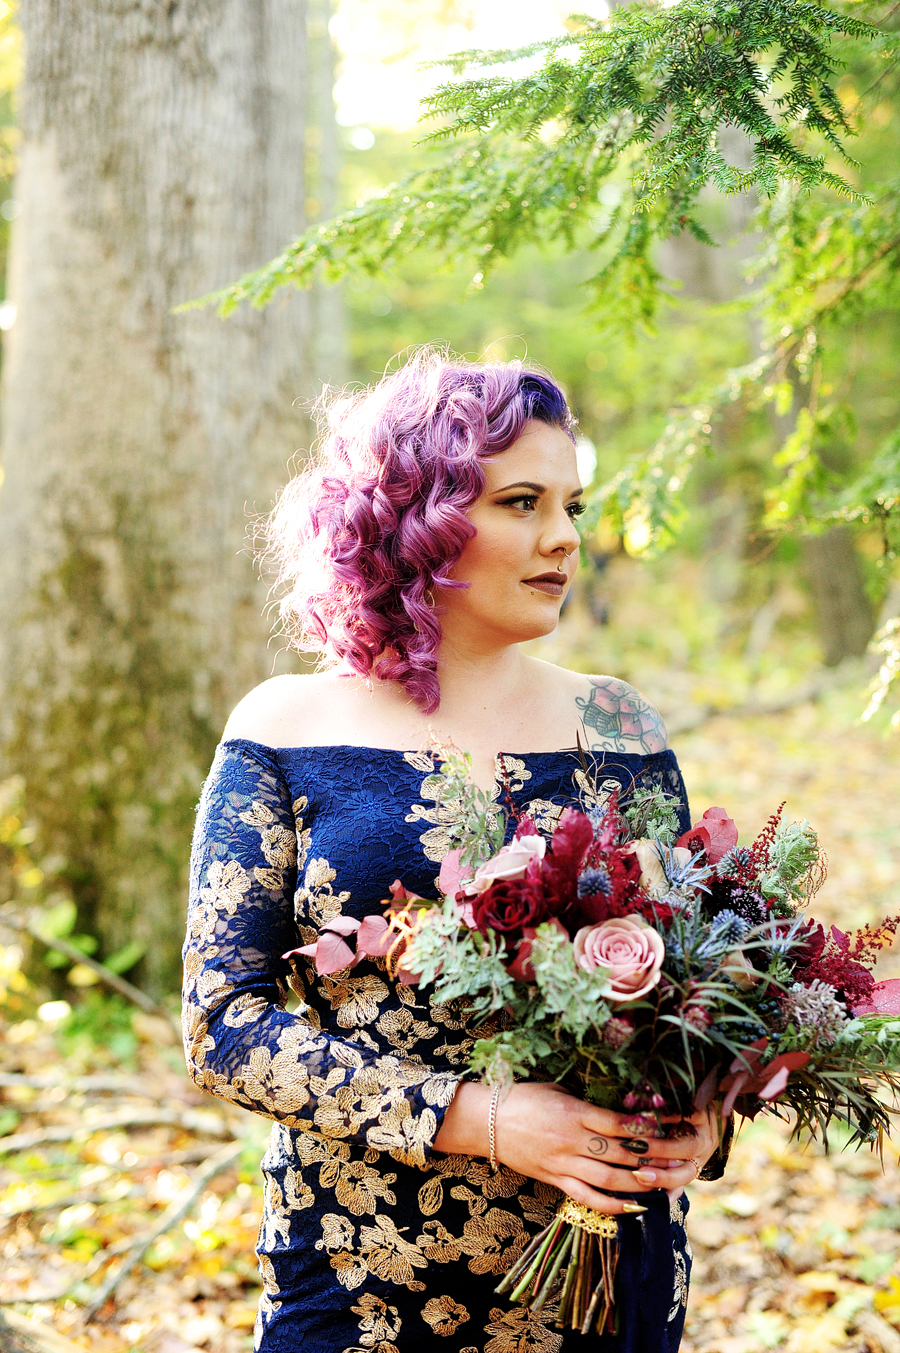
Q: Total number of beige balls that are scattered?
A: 0